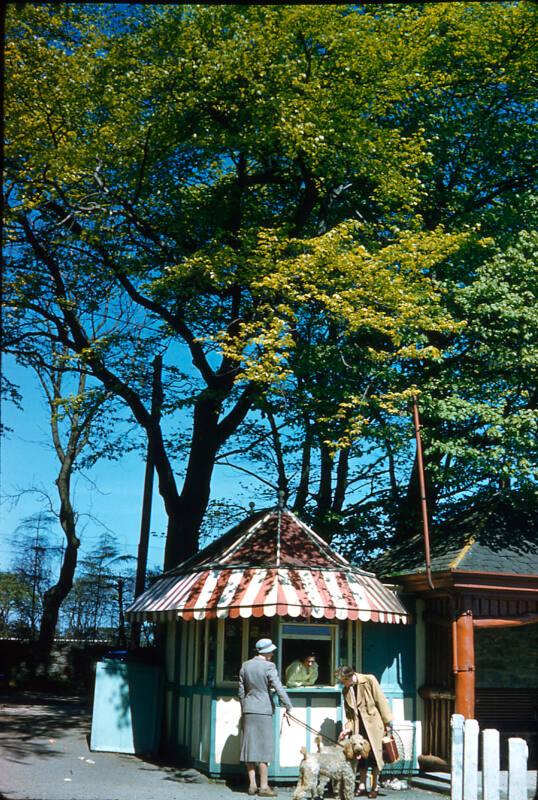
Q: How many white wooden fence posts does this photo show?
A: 4